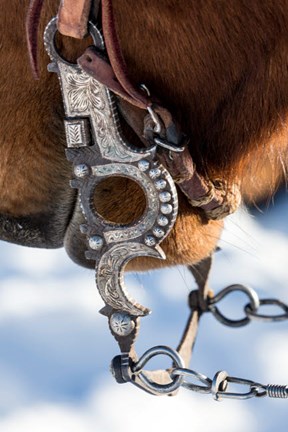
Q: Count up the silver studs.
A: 11